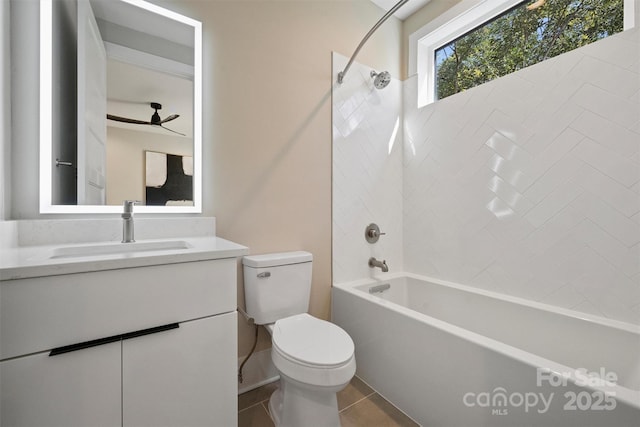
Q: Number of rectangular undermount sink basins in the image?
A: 1